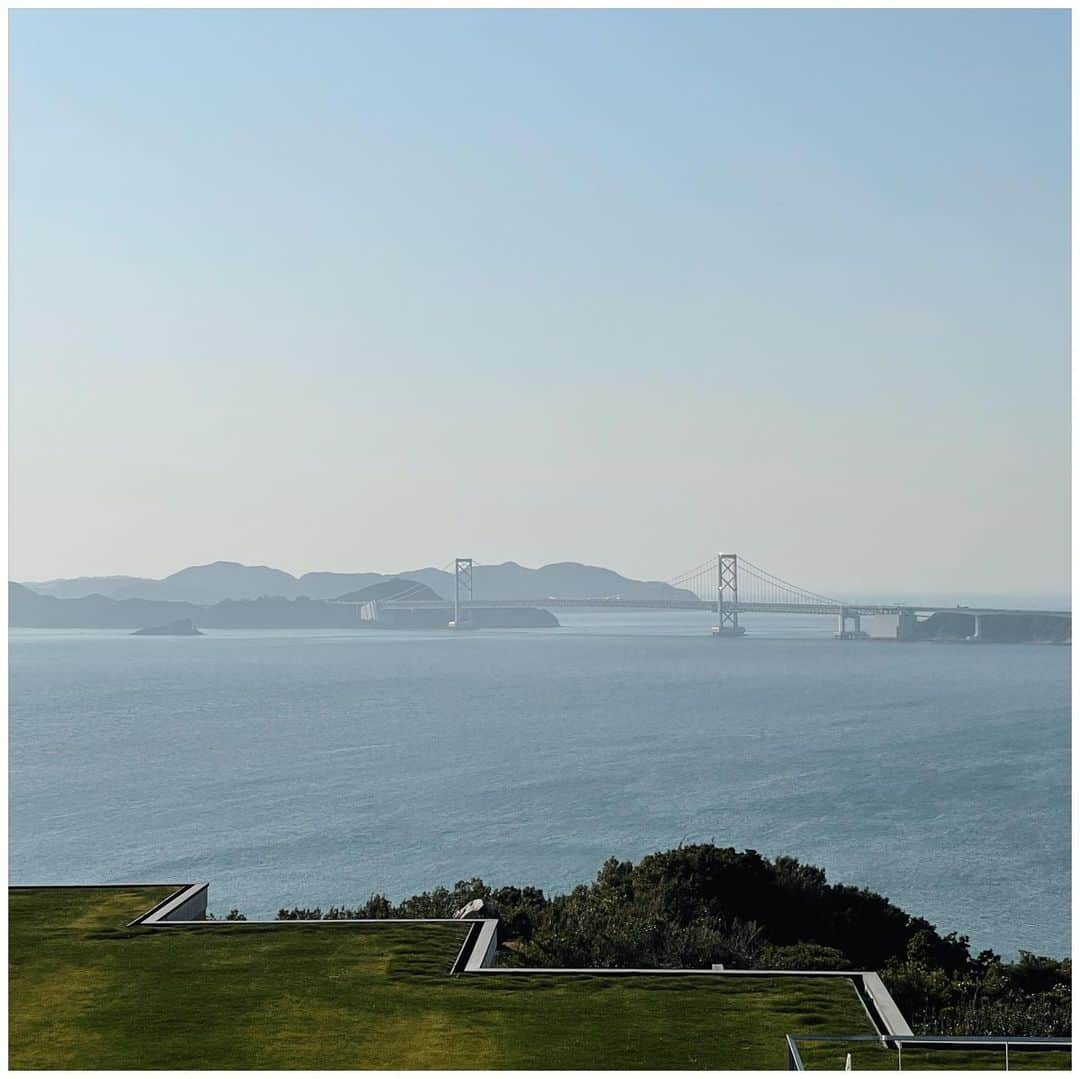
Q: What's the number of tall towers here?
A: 2